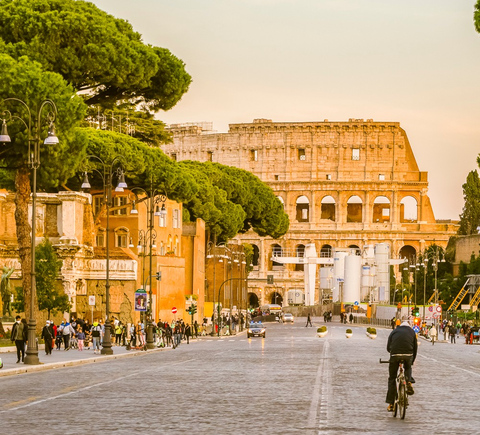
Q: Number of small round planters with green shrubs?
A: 3